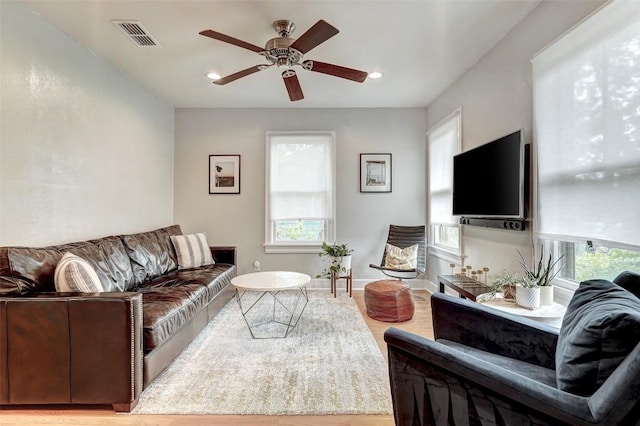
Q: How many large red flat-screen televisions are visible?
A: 0